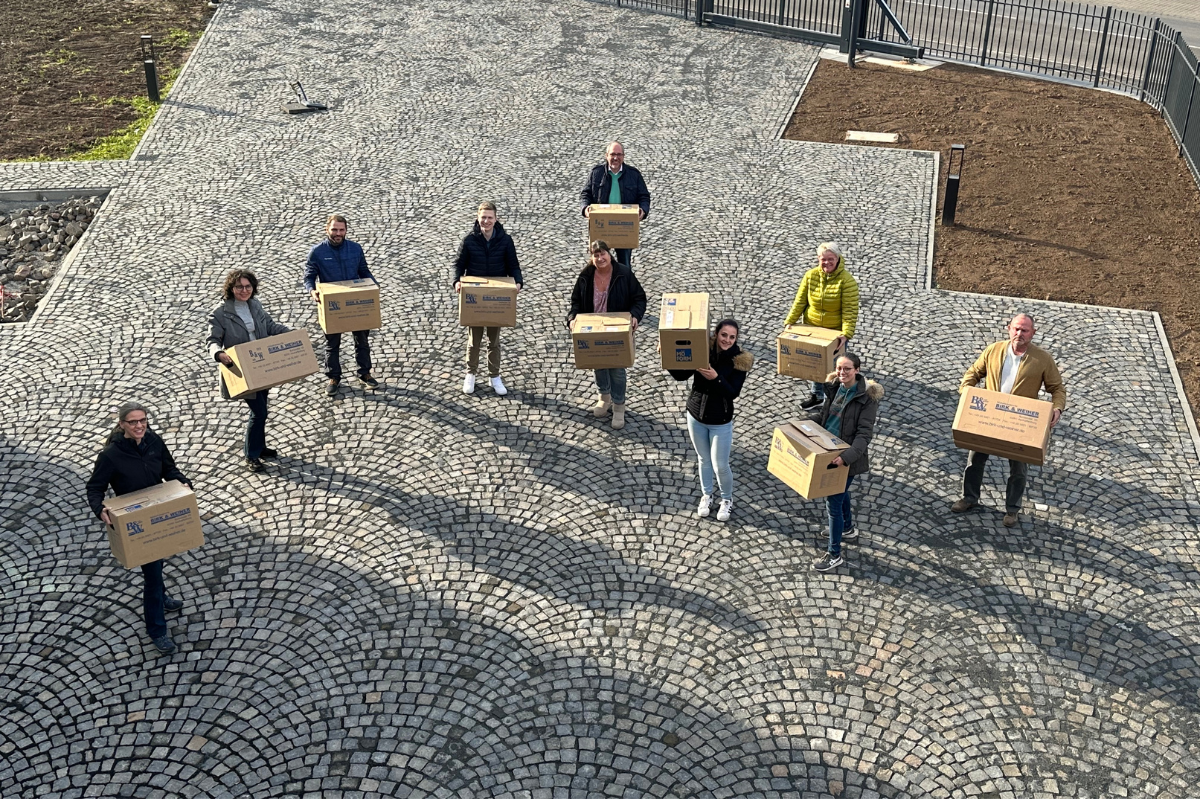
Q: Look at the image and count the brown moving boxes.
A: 10